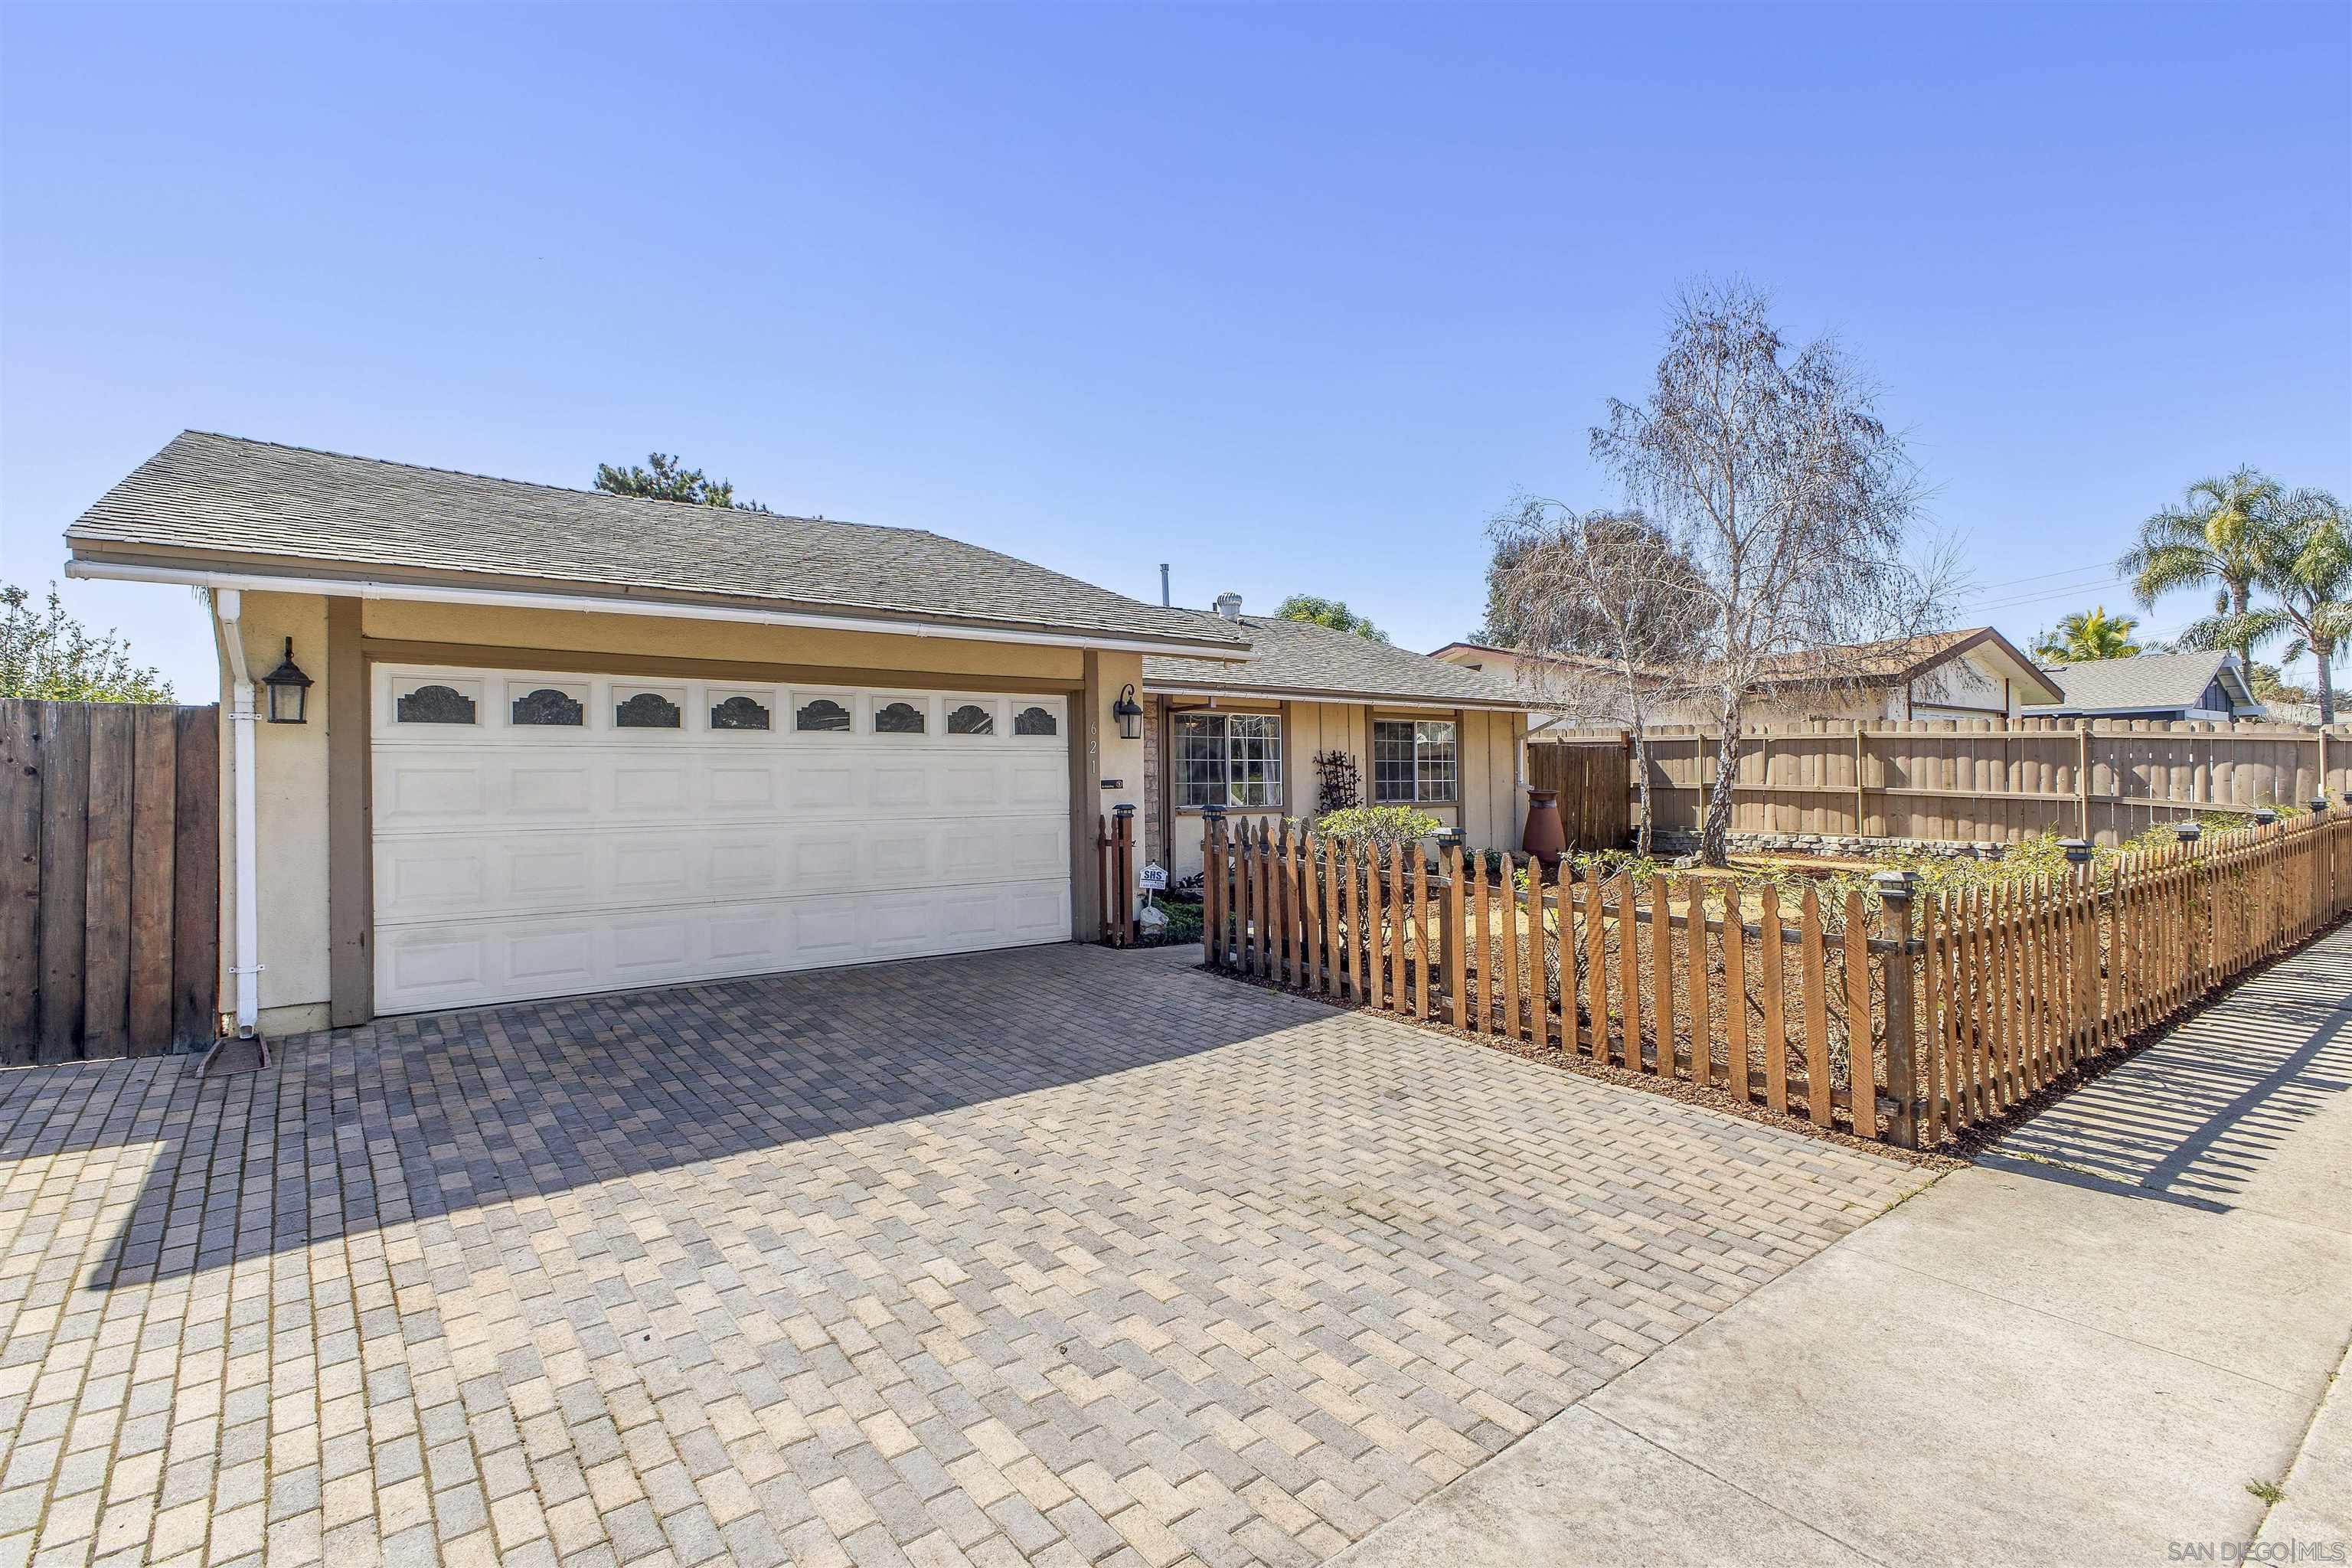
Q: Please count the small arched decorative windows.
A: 8